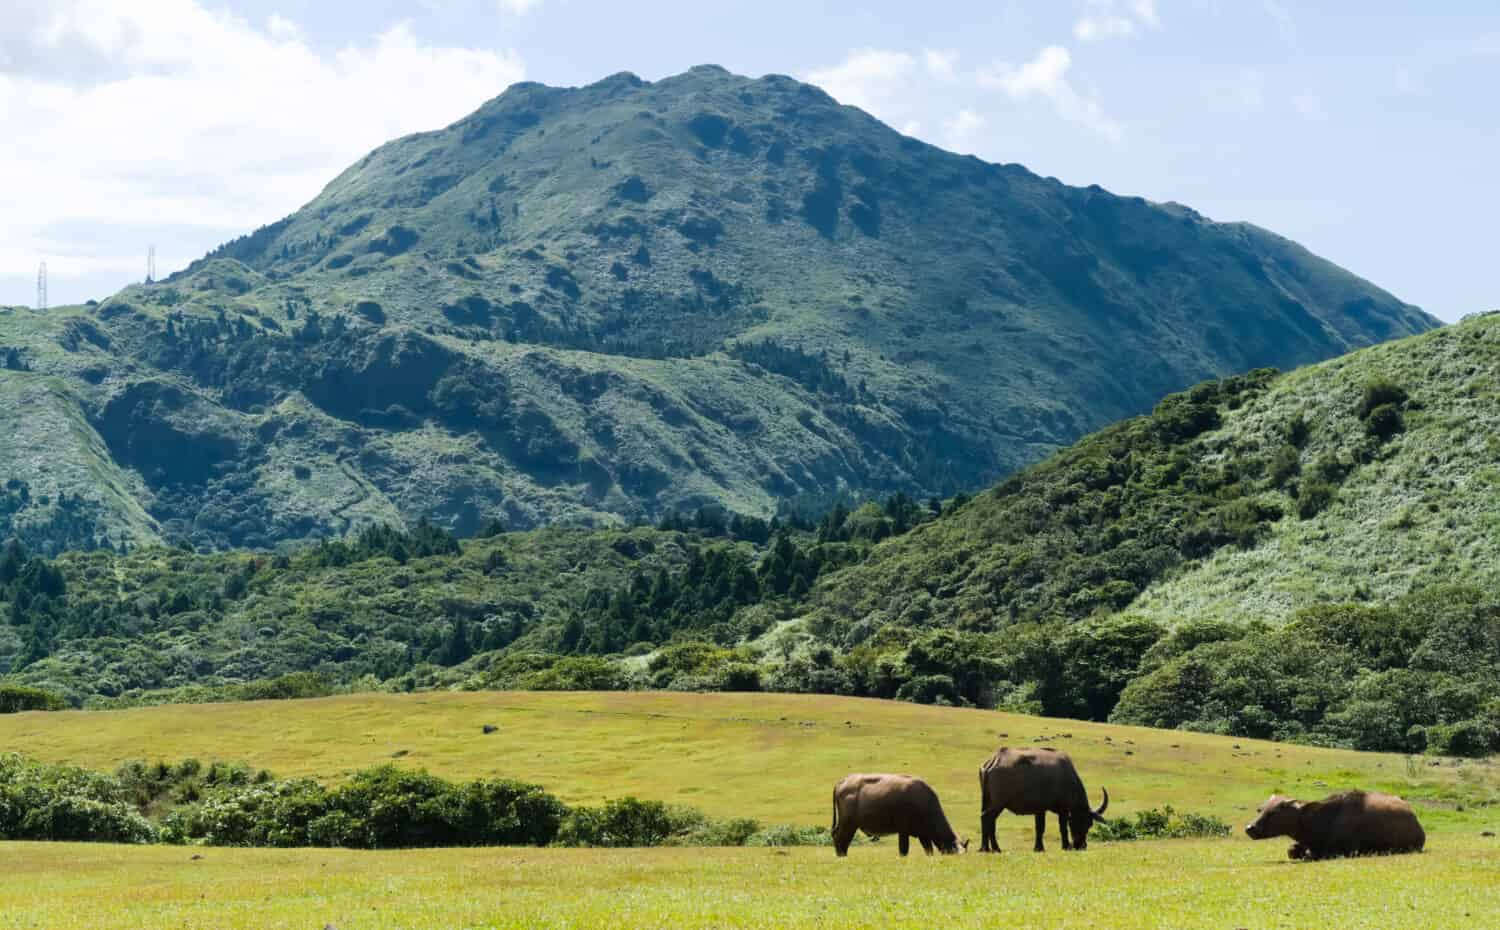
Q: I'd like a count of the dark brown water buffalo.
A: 3